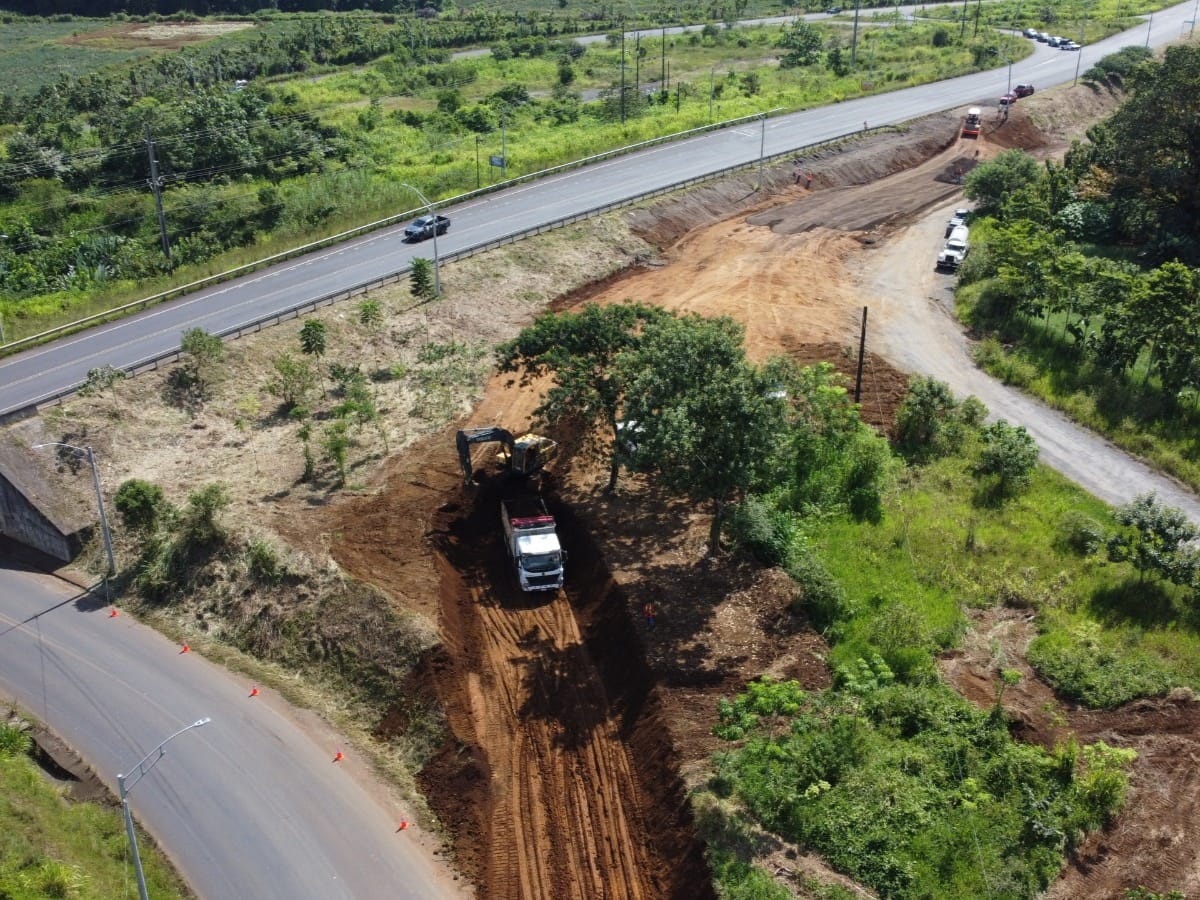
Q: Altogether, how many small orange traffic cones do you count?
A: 5